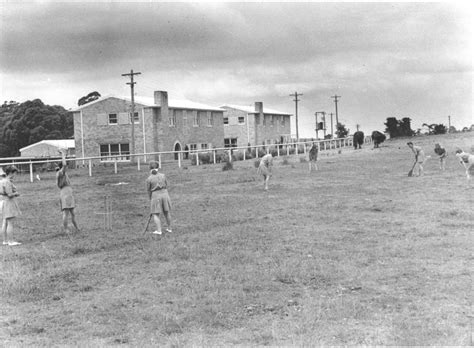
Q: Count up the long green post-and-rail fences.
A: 0